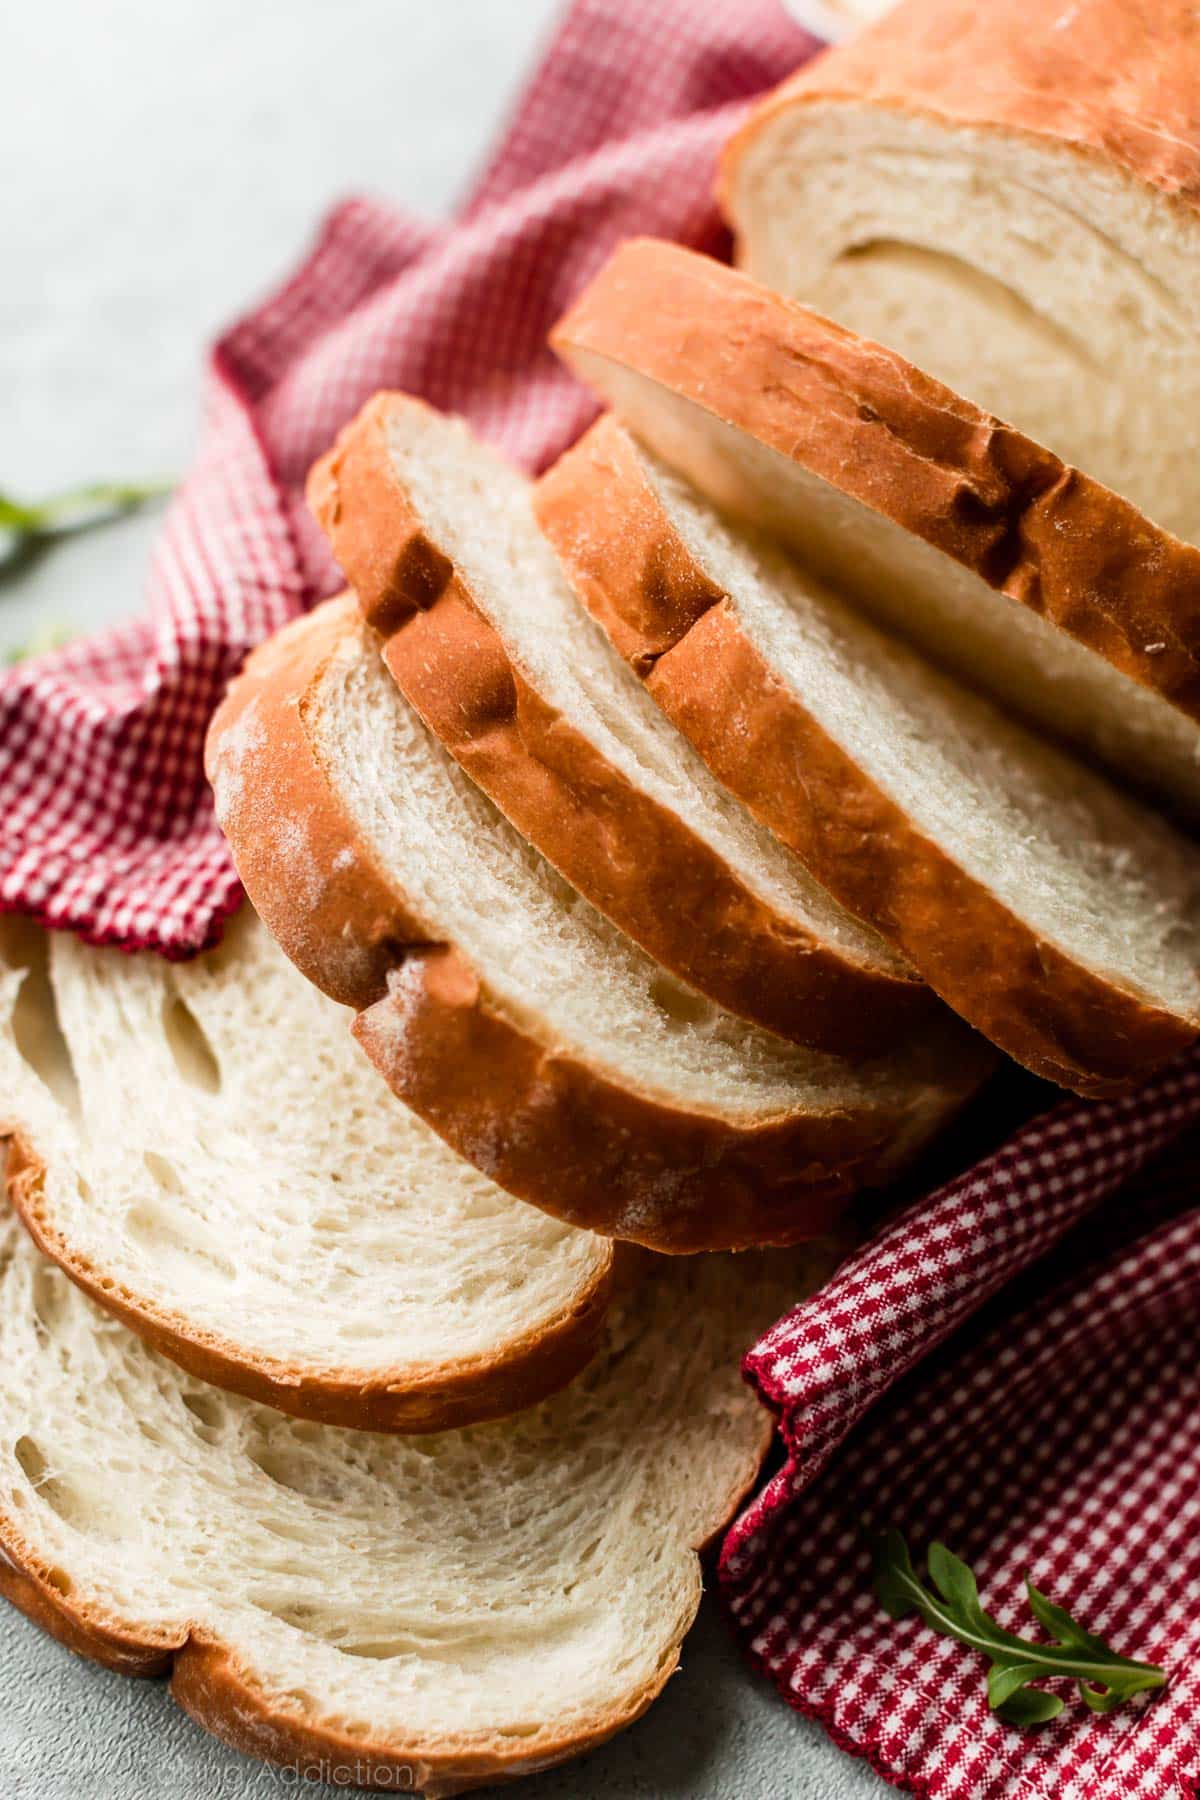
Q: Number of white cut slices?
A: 6